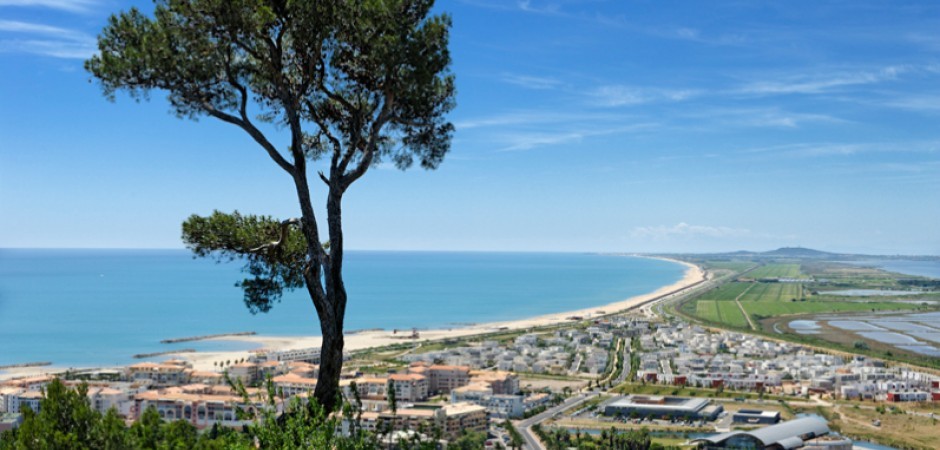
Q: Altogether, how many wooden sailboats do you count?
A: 0